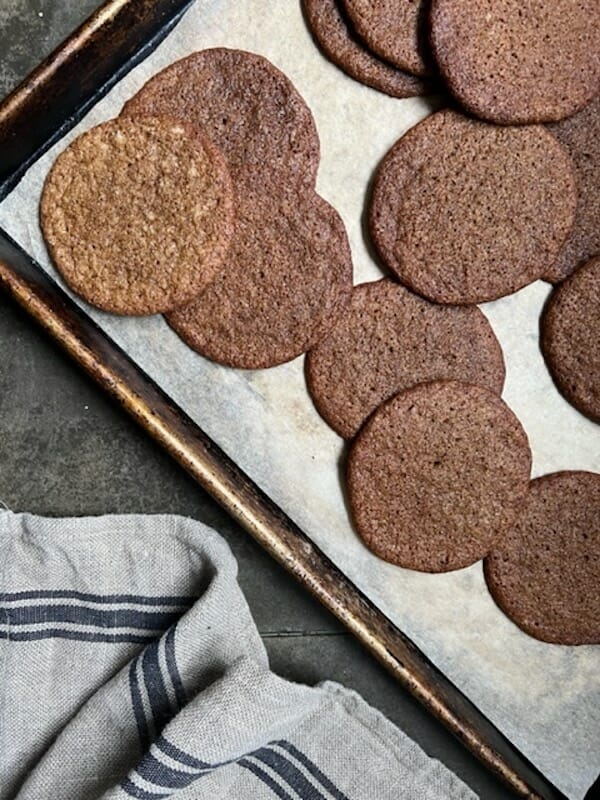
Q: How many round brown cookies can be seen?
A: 12